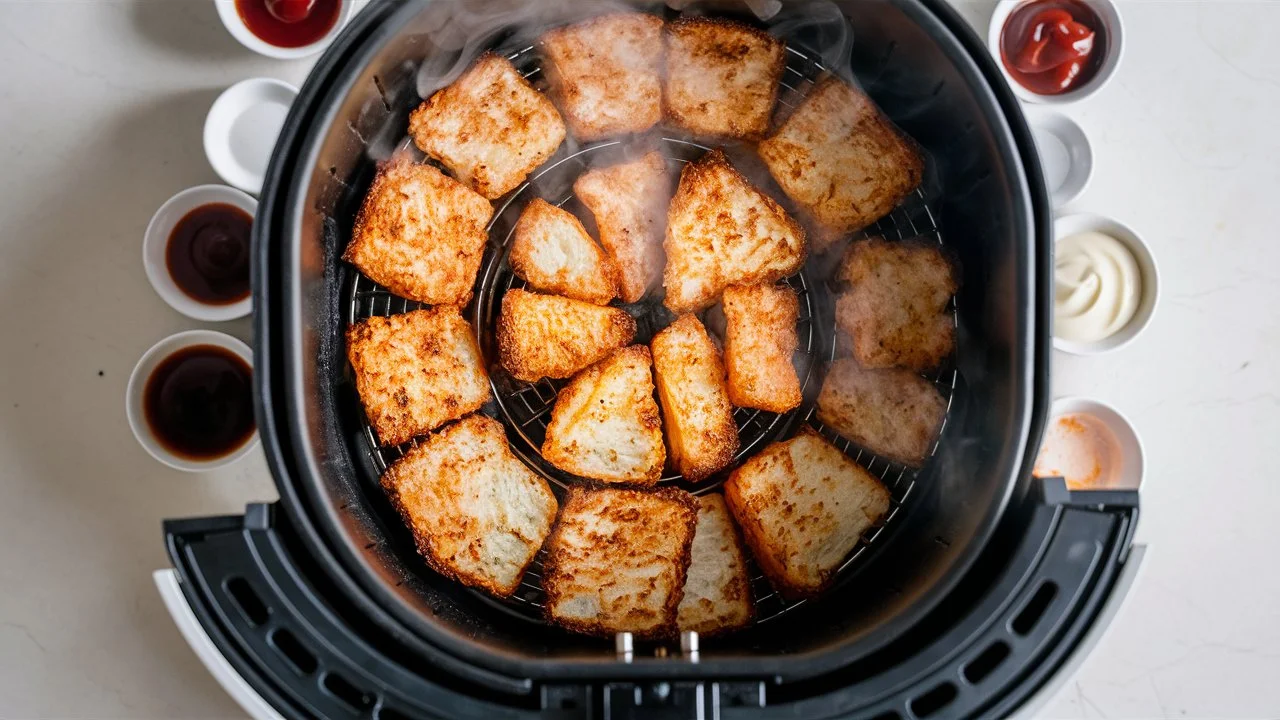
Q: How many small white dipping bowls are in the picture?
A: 8